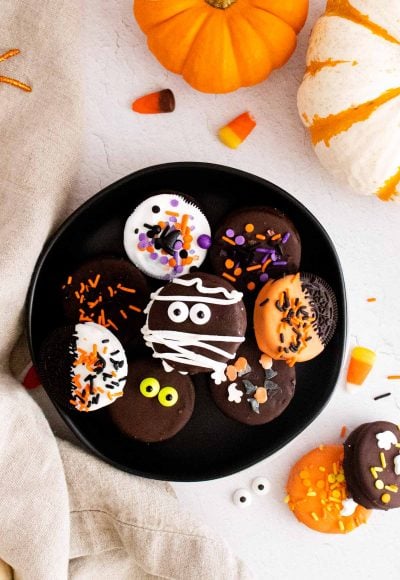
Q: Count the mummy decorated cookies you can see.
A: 1